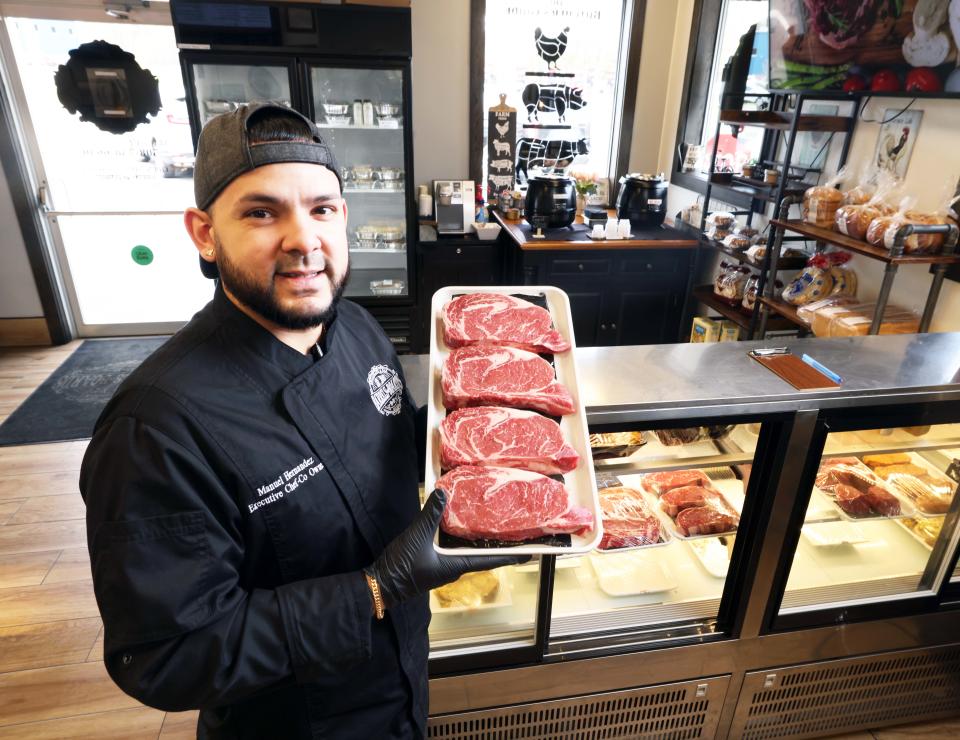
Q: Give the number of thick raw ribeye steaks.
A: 4